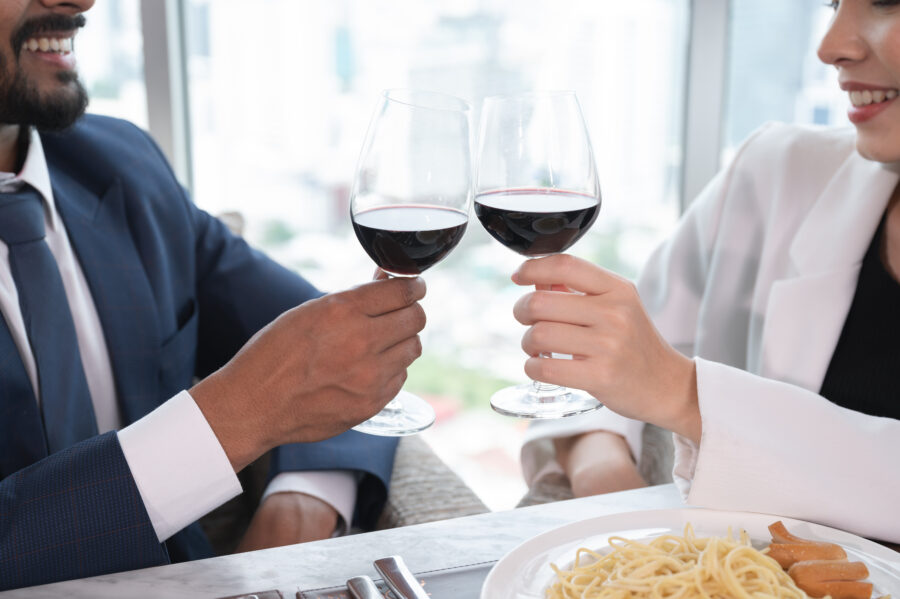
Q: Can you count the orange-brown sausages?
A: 2